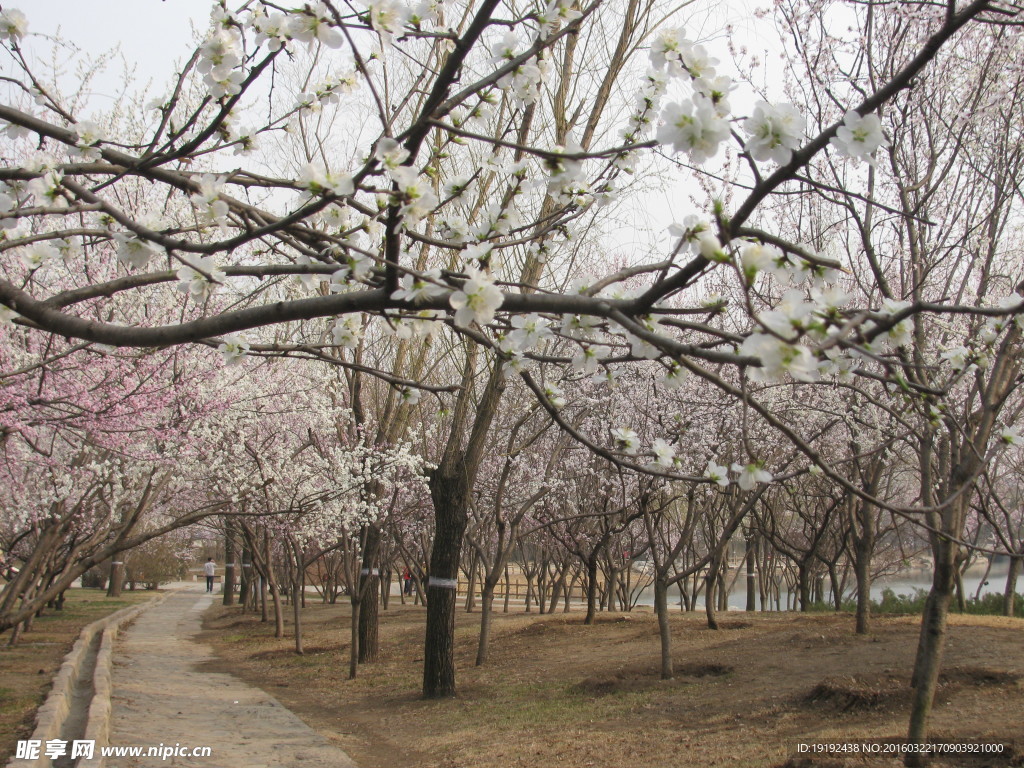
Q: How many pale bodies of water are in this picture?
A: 1